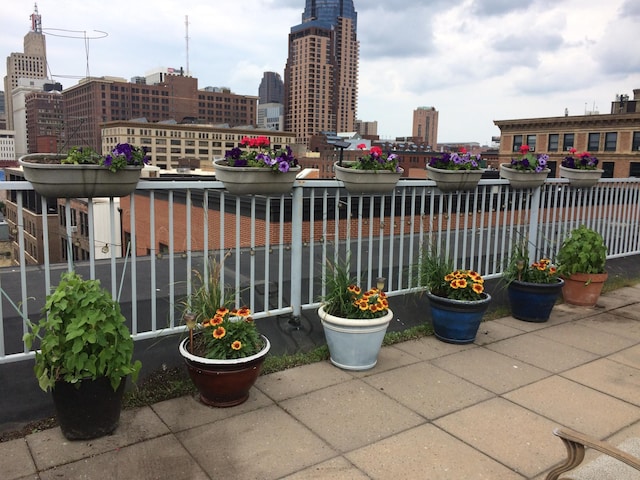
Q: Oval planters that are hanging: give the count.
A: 6